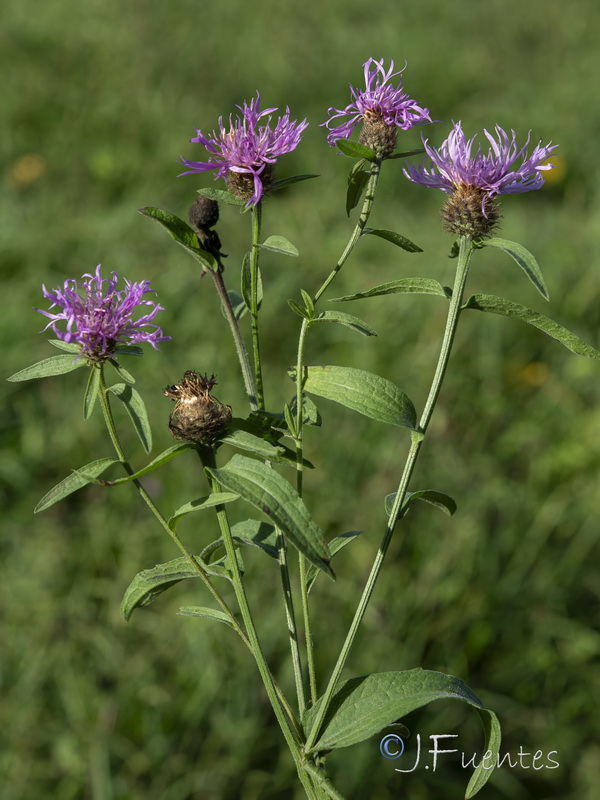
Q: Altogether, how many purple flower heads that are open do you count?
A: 4